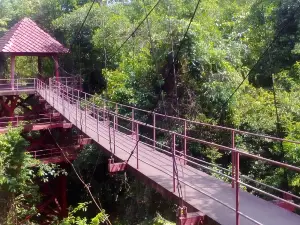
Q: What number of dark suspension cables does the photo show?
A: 4